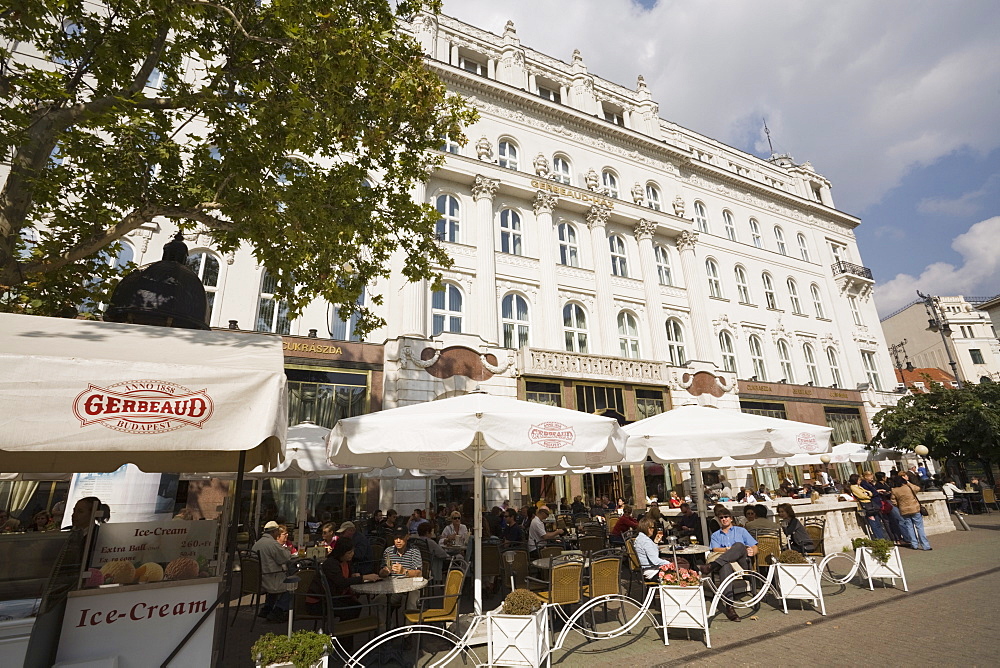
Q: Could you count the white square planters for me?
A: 5